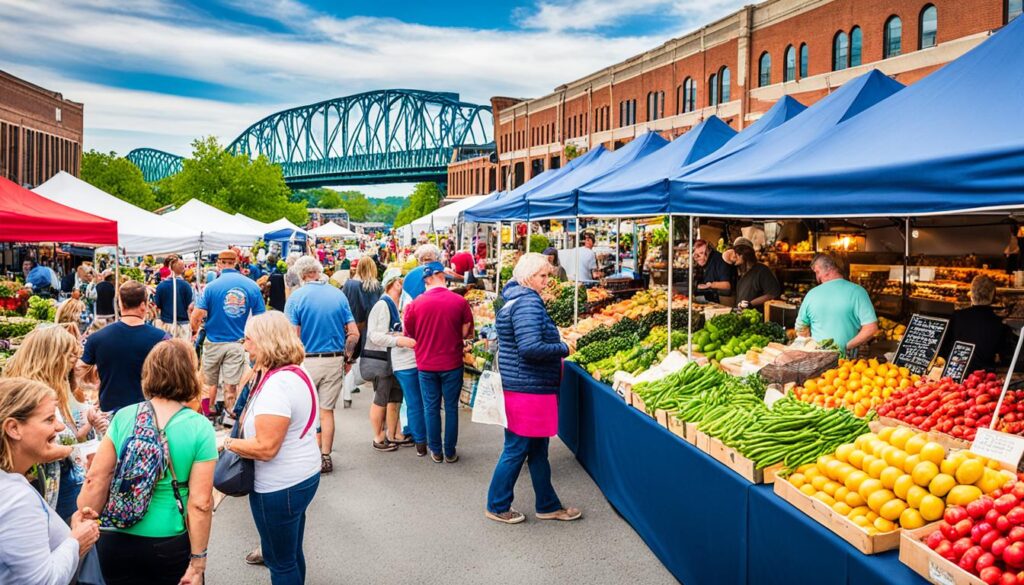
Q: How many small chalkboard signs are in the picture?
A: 2